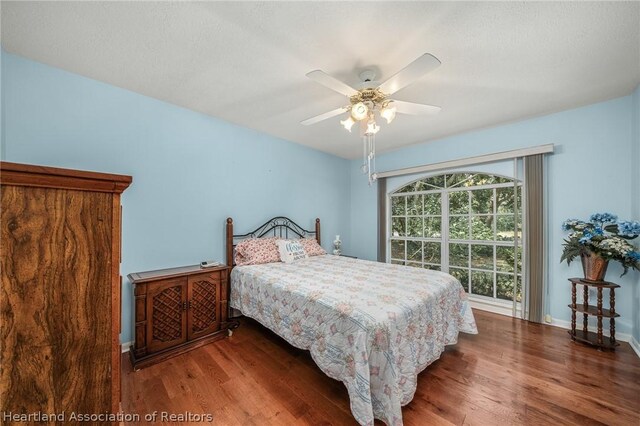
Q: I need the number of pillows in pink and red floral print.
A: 2